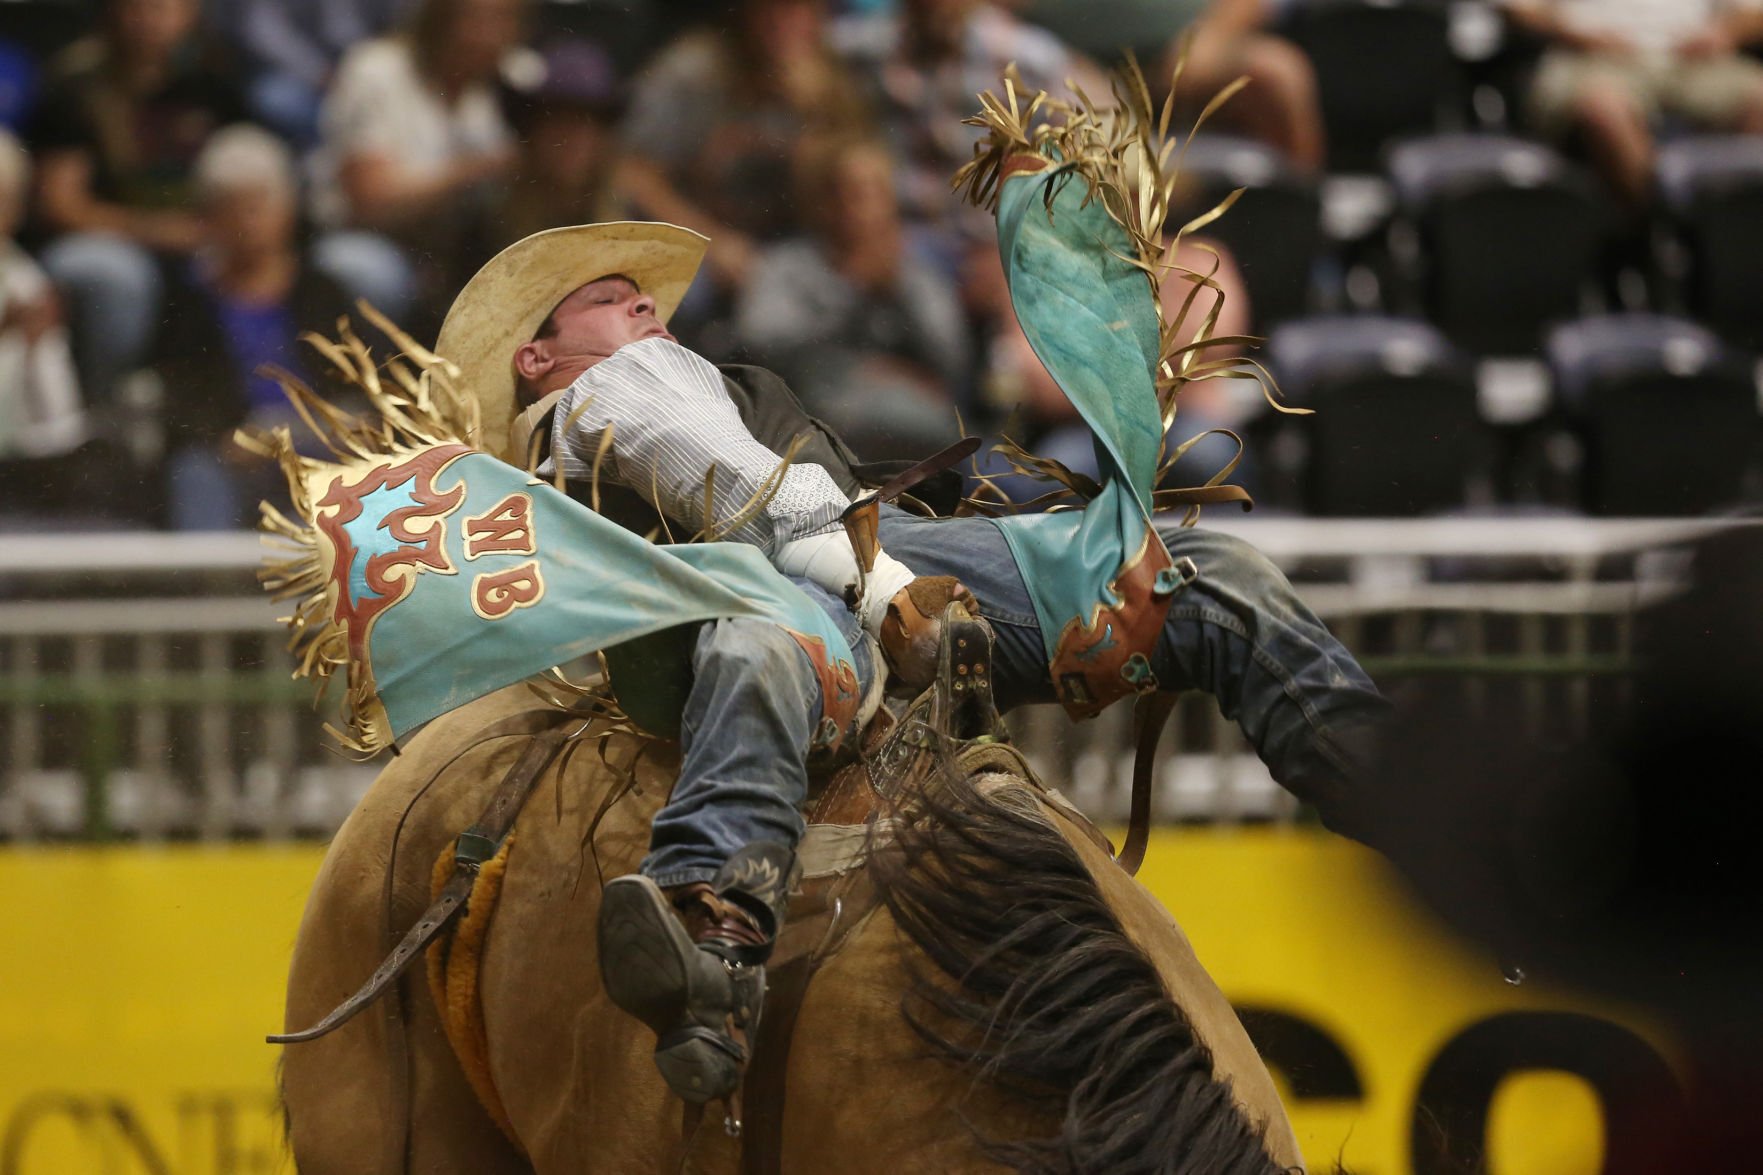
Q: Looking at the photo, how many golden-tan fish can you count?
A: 0